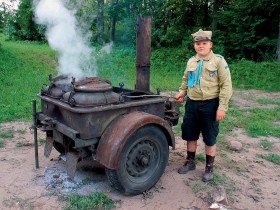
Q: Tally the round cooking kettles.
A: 2